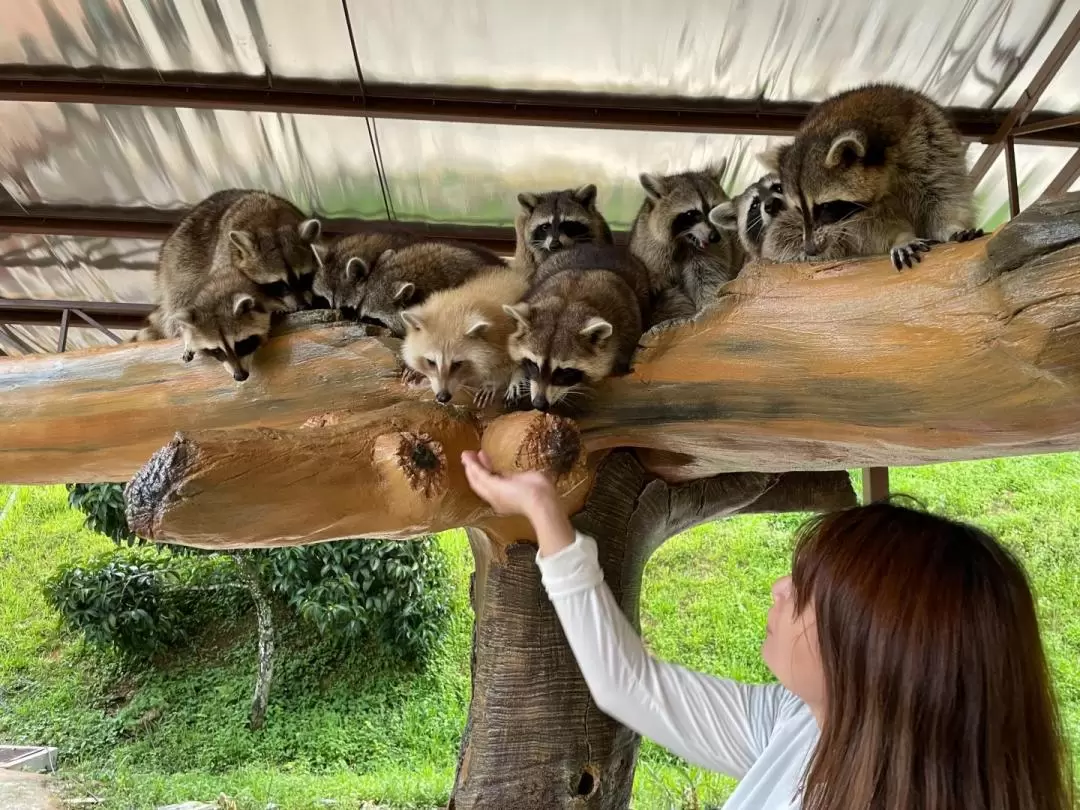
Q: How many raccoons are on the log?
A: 10